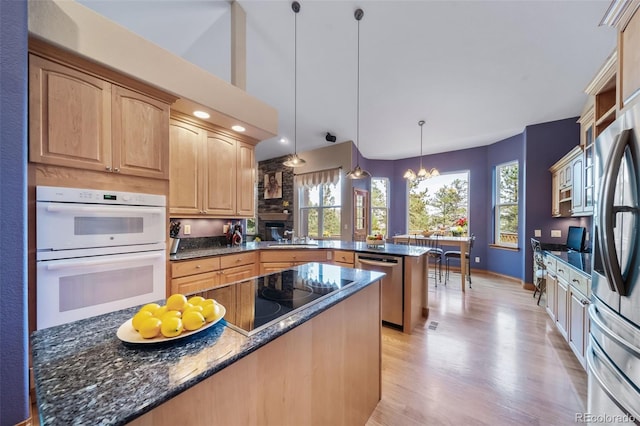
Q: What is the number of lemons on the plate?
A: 13